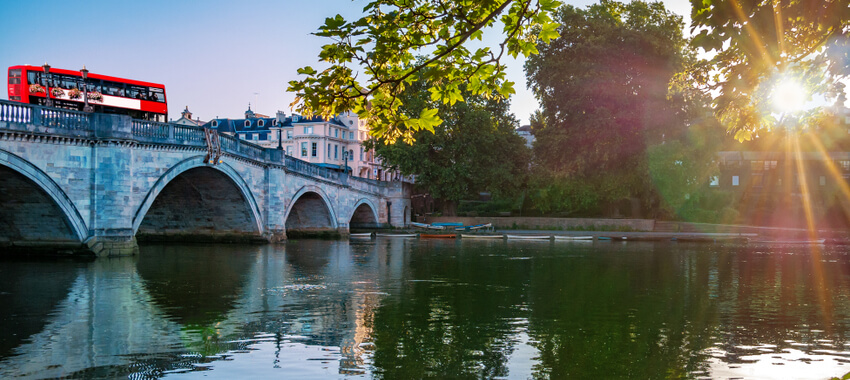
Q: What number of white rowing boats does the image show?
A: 5